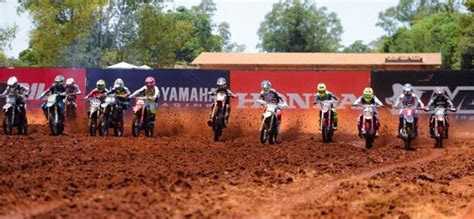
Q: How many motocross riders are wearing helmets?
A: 12